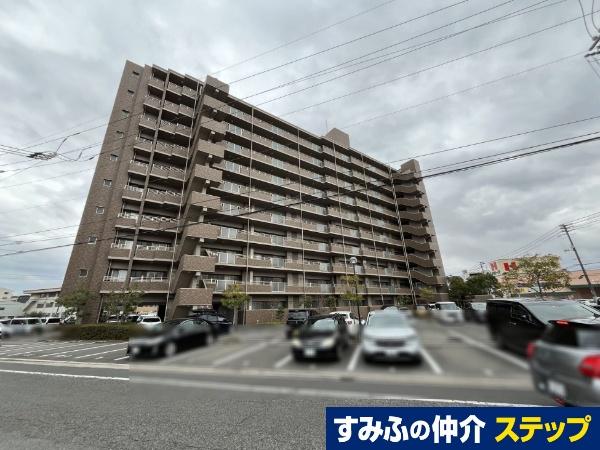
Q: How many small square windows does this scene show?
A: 9